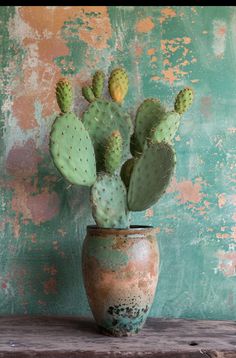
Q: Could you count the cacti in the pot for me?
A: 1